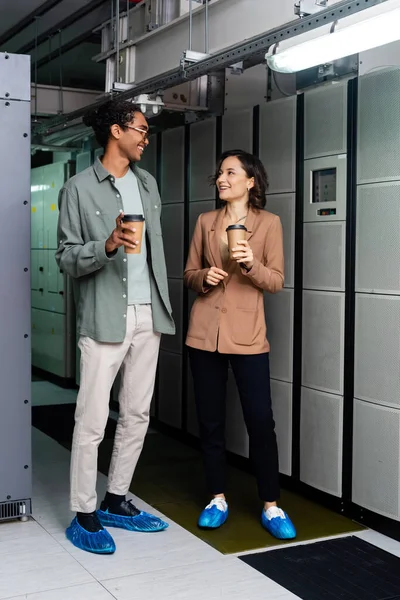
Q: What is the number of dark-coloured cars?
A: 0